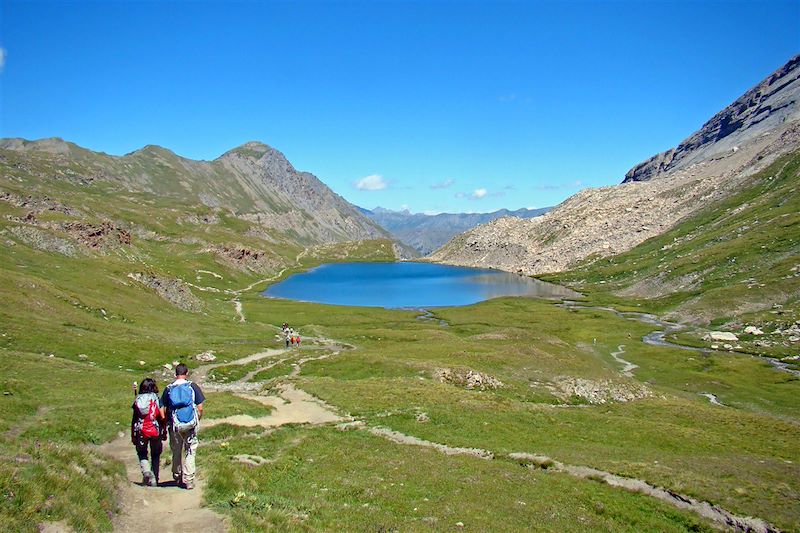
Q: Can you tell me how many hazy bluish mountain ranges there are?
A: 1